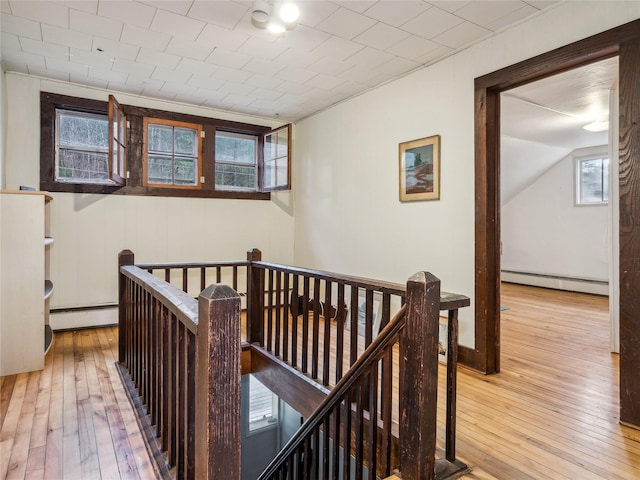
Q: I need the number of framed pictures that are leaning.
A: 2